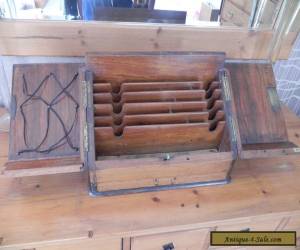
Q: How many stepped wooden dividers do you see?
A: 5